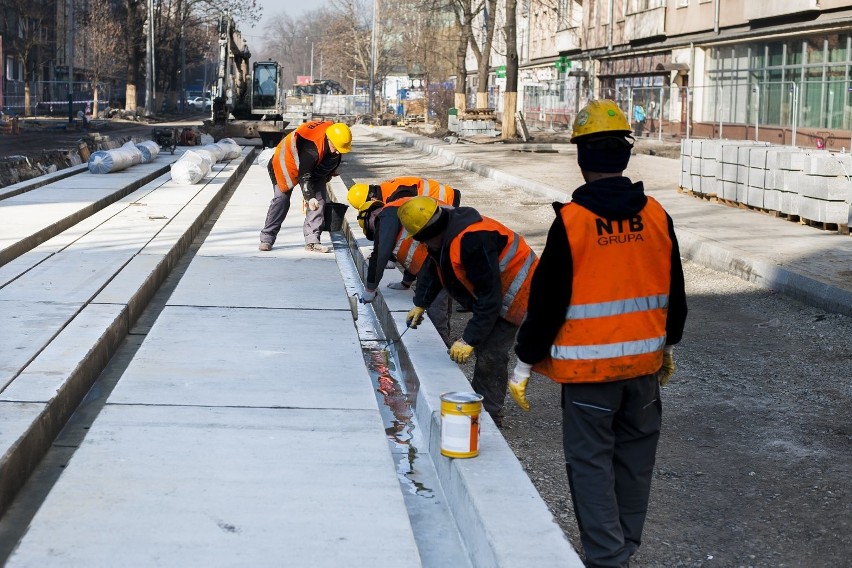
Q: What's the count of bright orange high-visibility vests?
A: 5